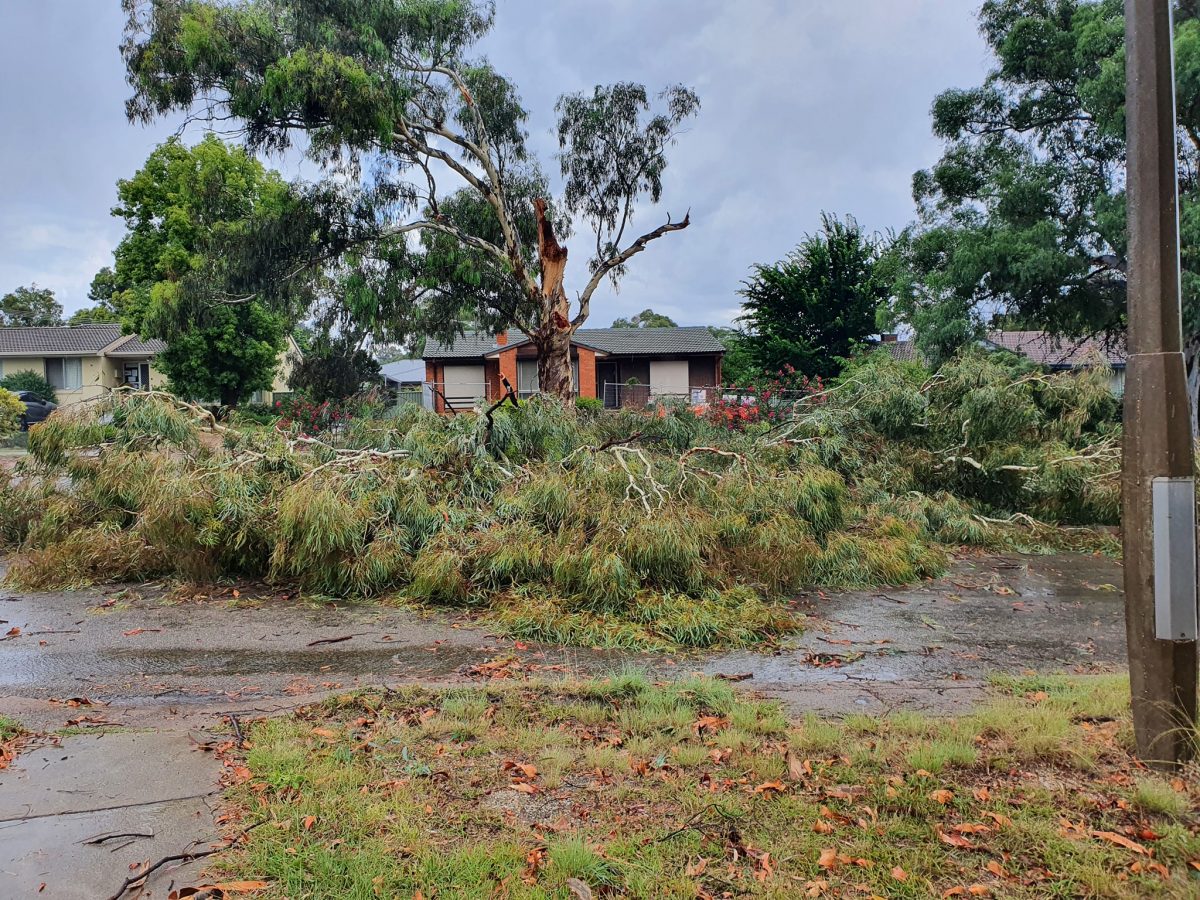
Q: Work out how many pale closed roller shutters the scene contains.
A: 2